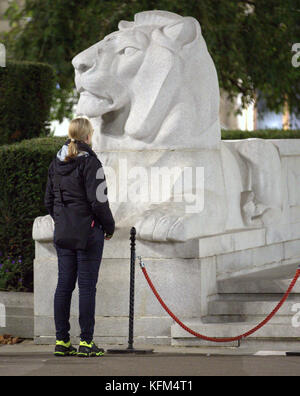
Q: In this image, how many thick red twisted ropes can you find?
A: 1